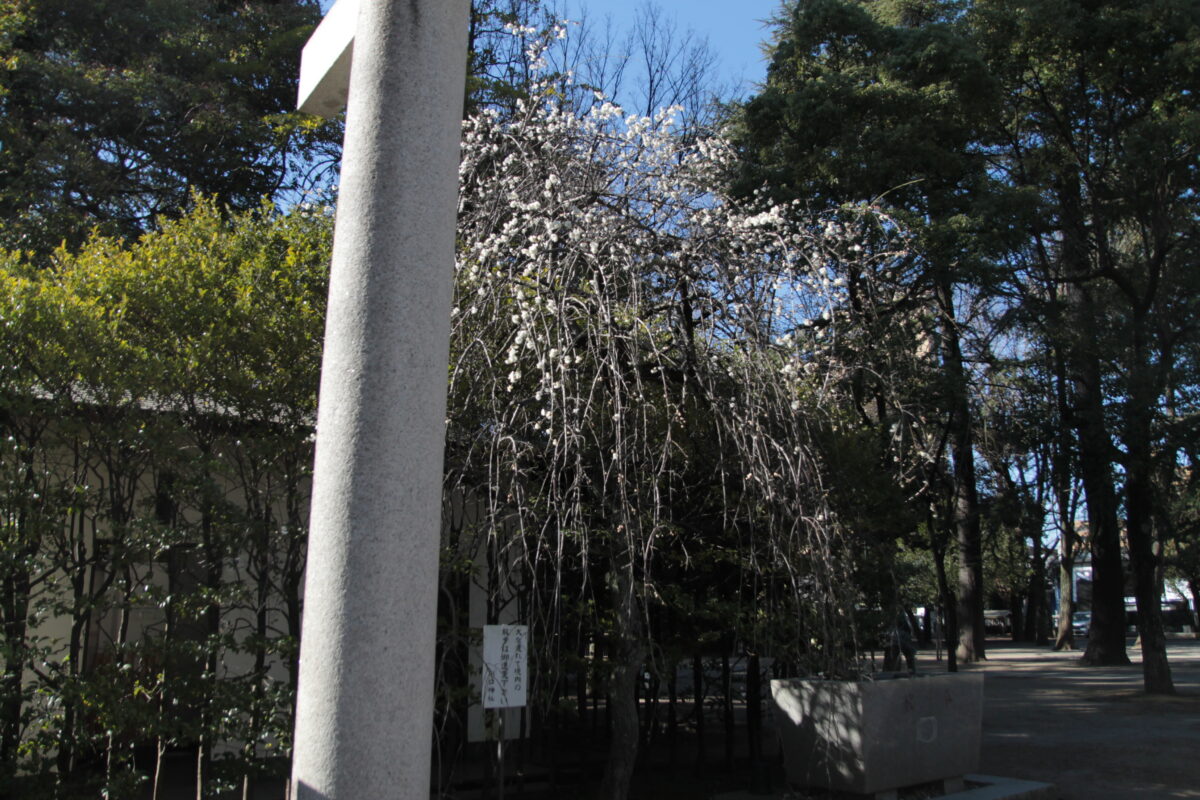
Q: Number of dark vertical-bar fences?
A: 1